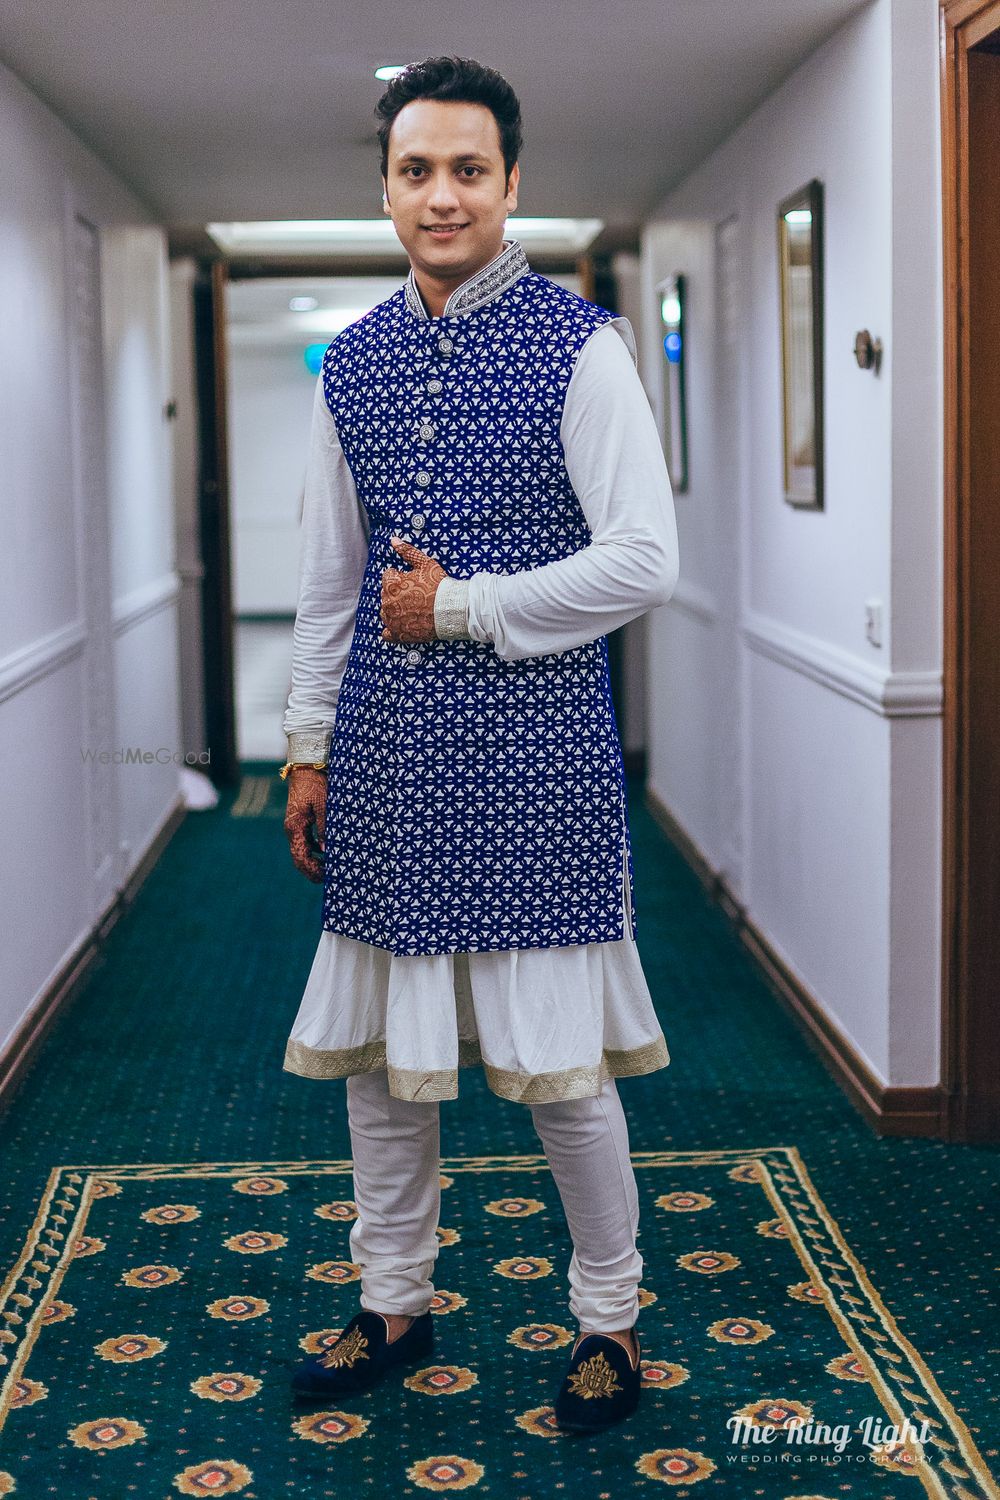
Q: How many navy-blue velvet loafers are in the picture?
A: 2